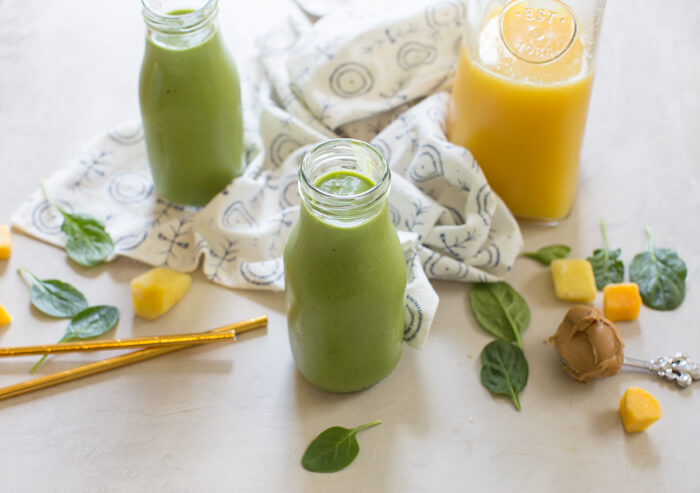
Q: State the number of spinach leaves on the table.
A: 9